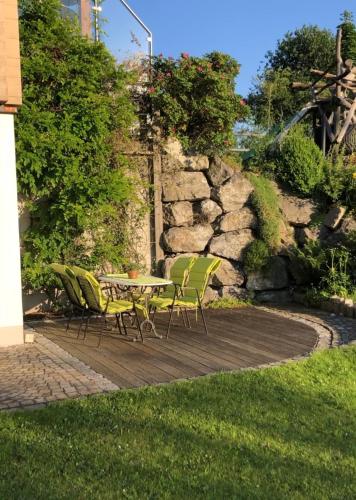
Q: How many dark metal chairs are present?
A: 4